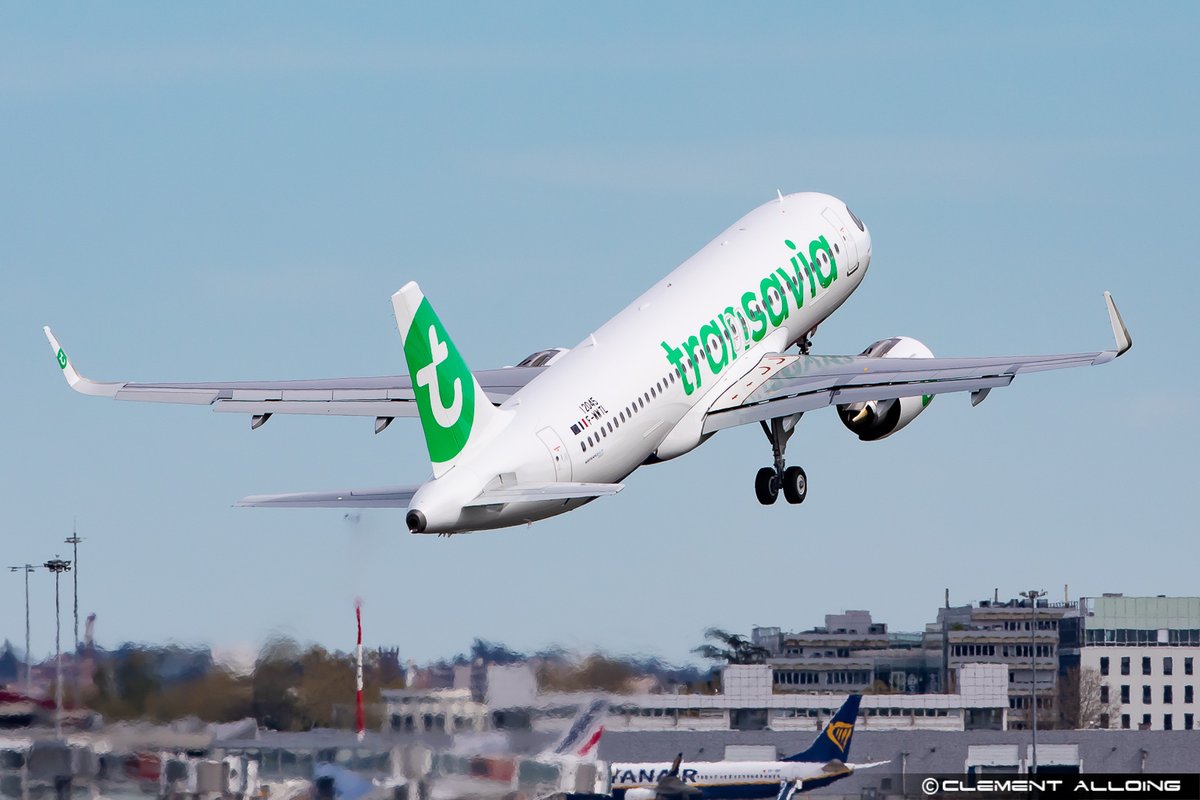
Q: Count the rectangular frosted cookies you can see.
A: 0